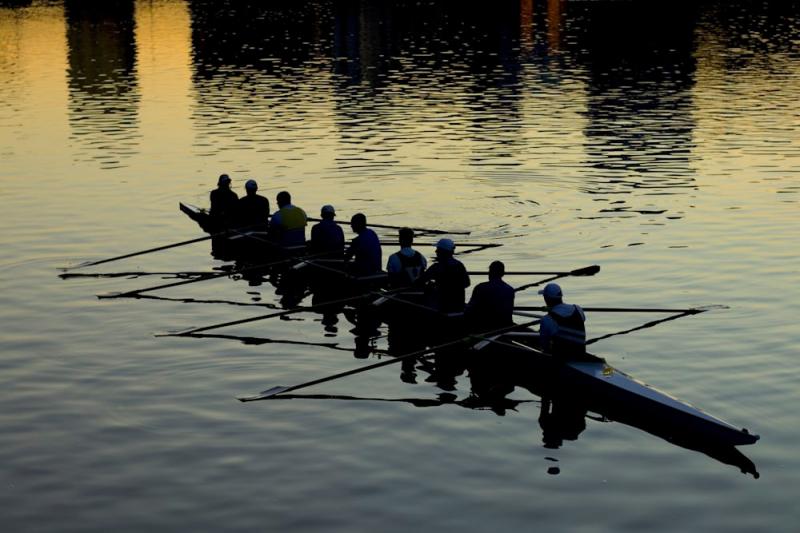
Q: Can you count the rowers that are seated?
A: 9